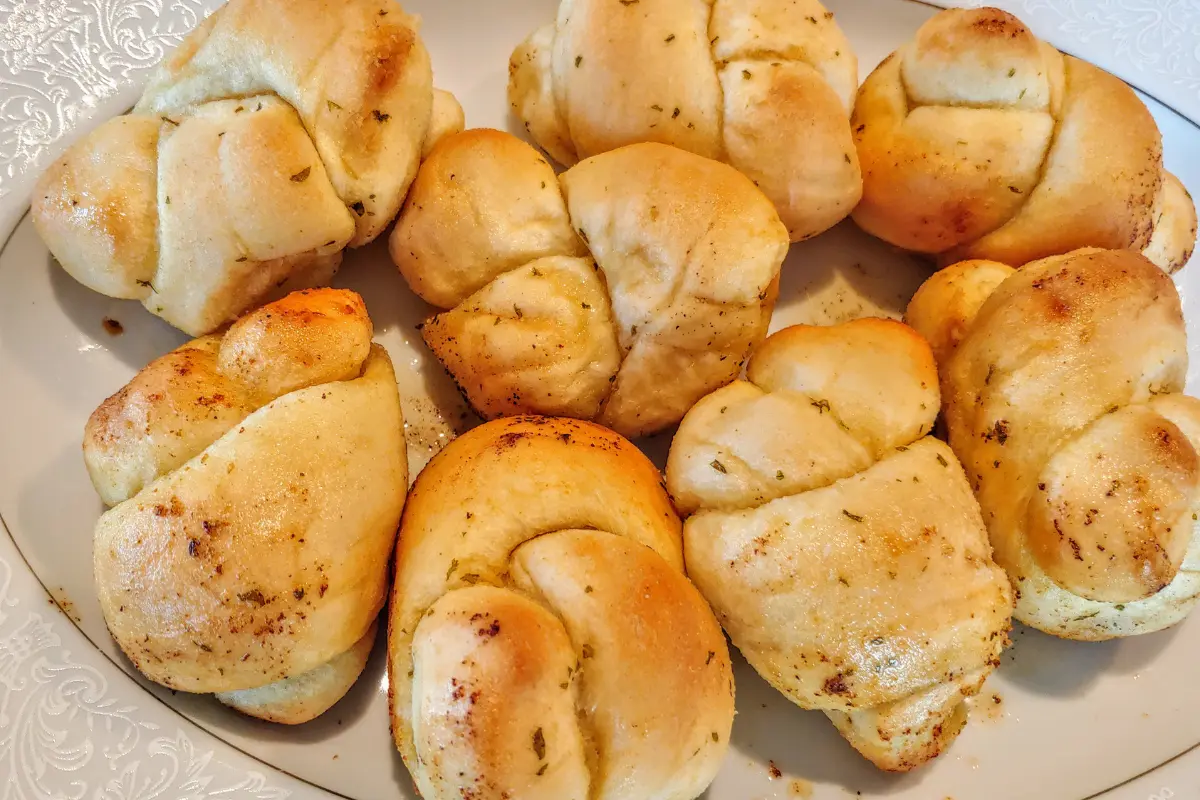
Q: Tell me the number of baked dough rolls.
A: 8